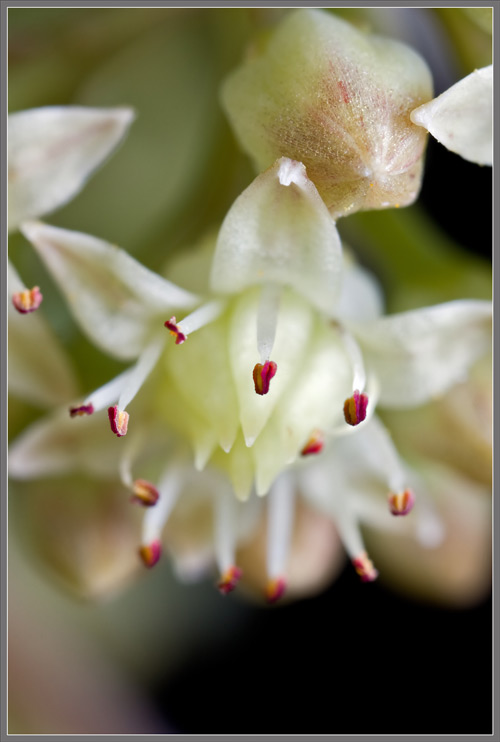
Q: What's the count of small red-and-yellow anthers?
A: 13